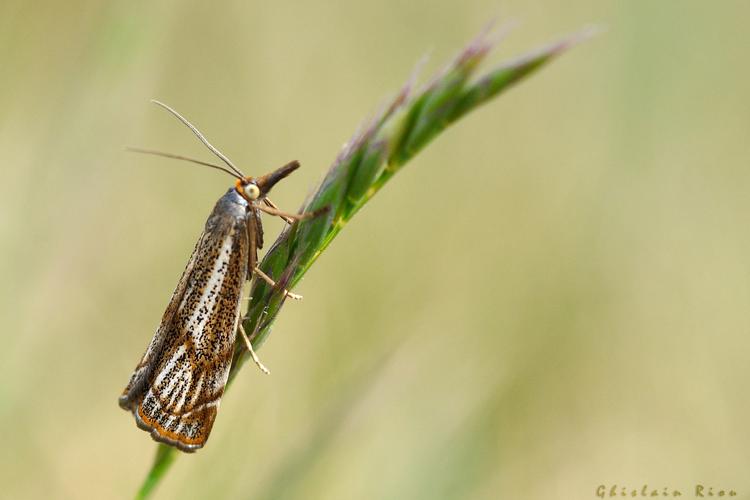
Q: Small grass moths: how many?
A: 1